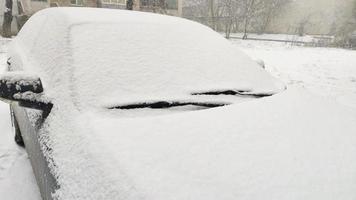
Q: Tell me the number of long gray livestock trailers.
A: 0